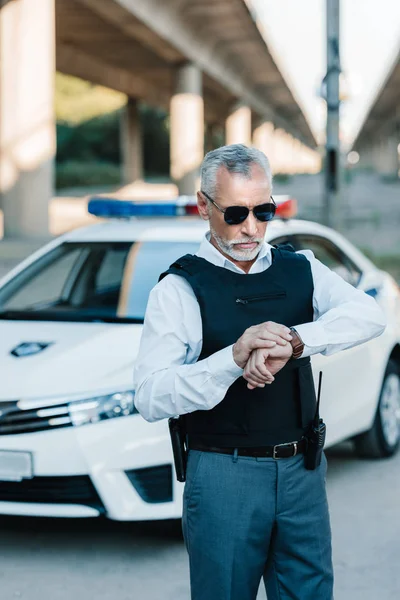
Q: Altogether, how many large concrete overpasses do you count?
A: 2